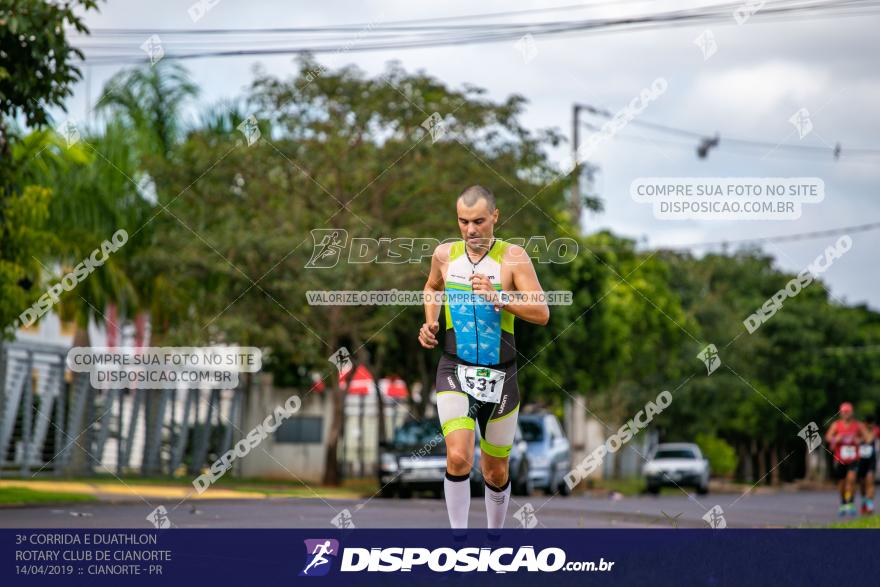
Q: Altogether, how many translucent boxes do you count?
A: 3